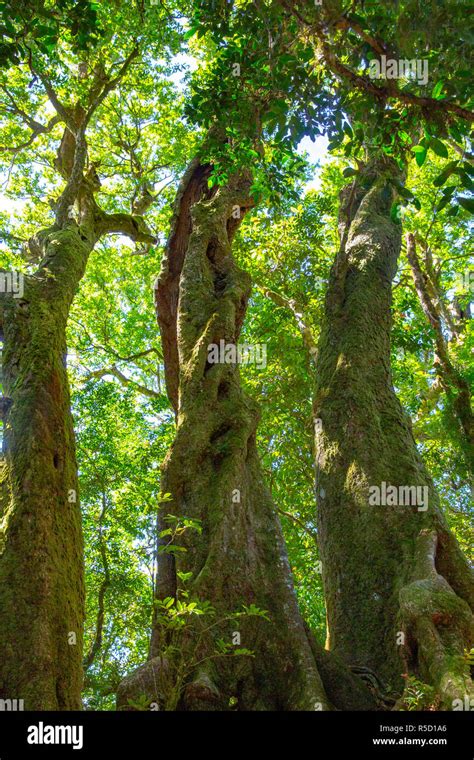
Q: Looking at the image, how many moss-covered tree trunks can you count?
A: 3